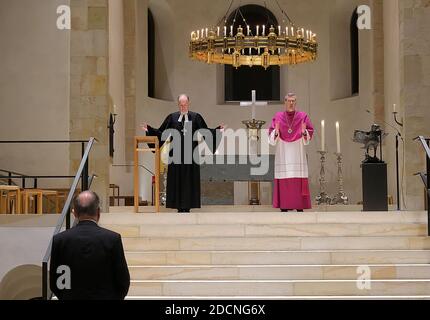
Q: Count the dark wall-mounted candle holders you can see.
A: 2